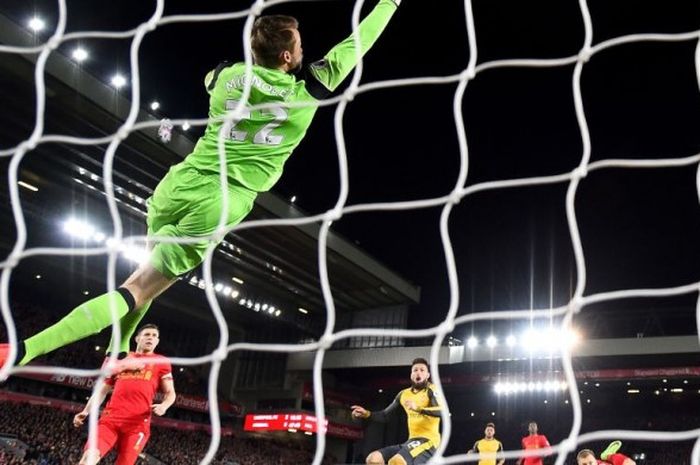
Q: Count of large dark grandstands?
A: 2